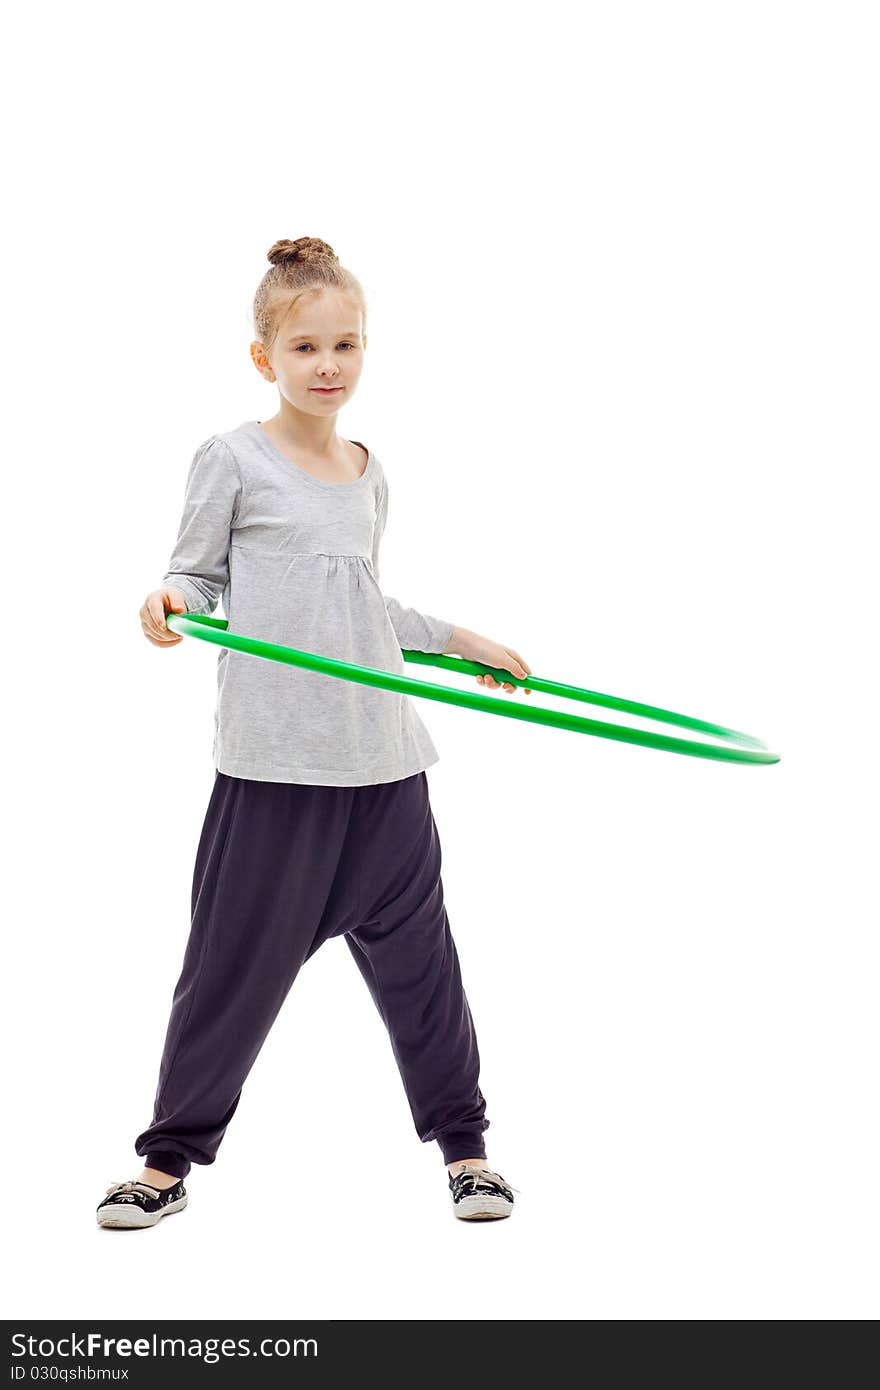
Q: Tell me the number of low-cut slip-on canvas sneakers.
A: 2